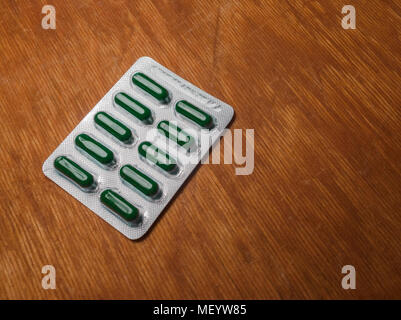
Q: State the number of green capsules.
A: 10